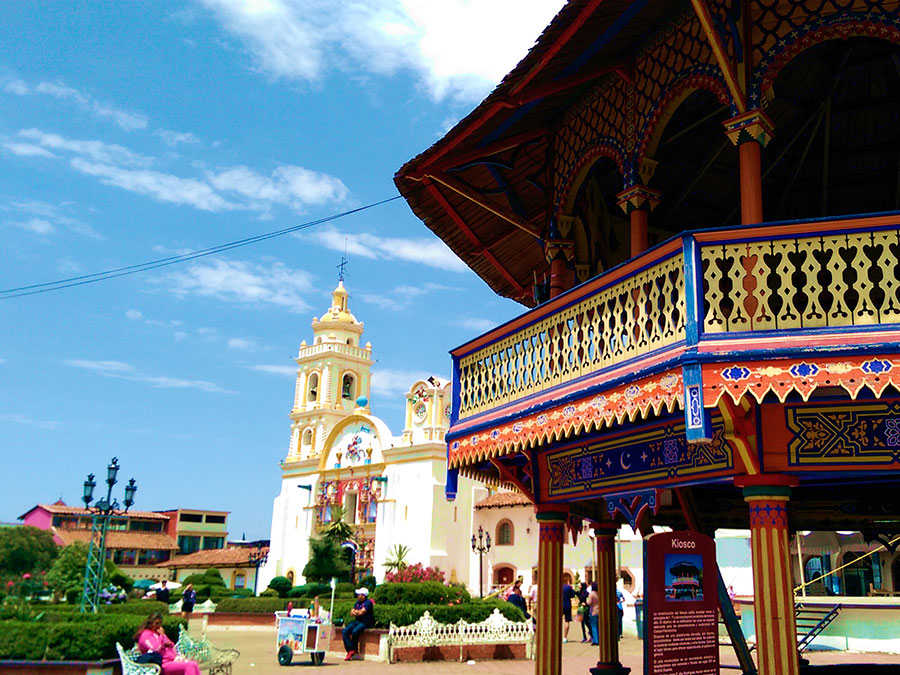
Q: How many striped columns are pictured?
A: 3